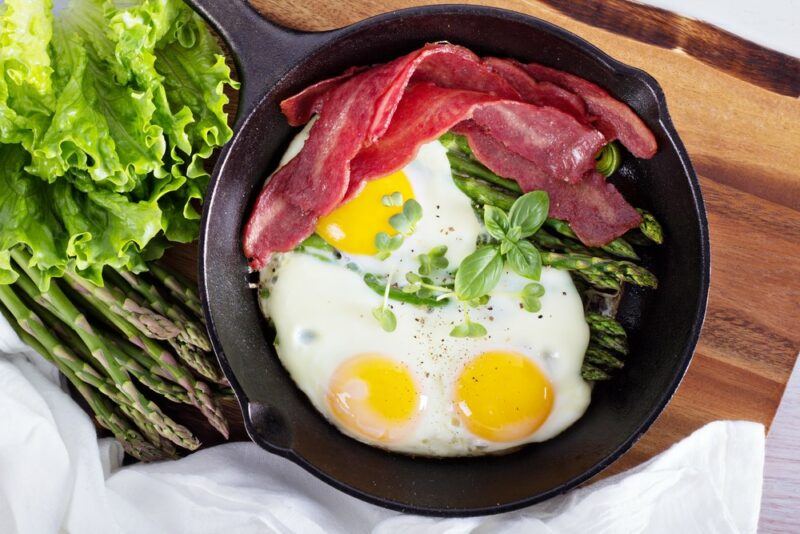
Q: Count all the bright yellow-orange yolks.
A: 3